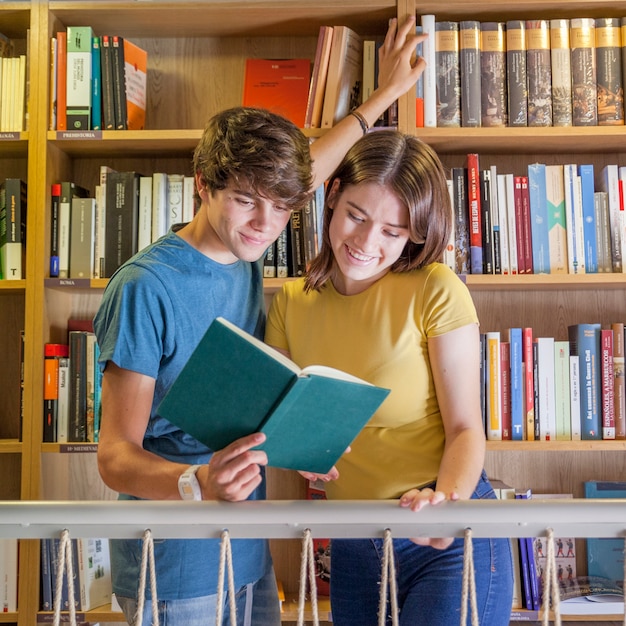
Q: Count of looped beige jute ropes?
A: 7